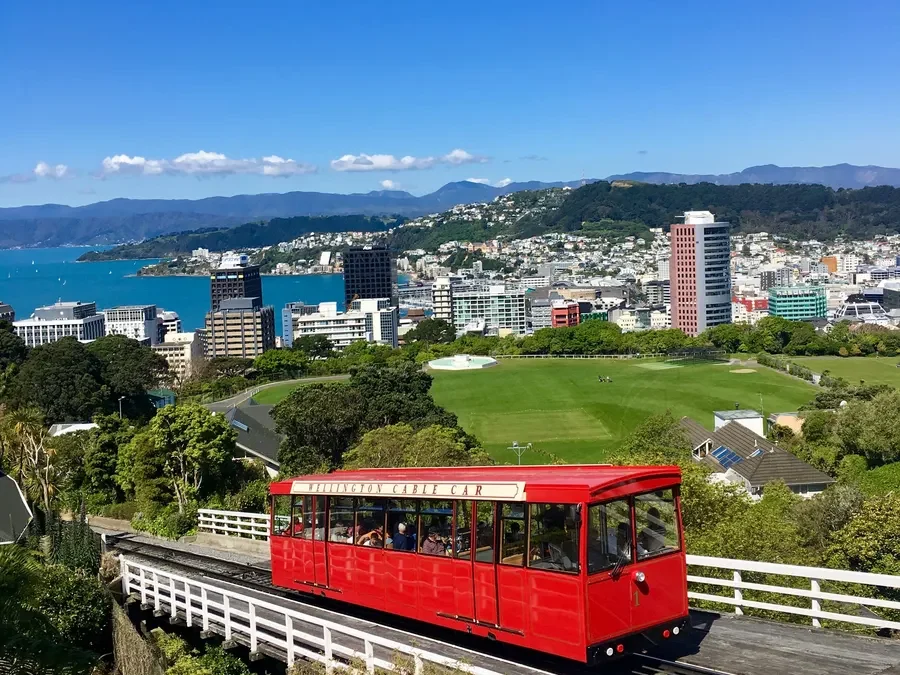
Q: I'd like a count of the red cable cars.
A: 1